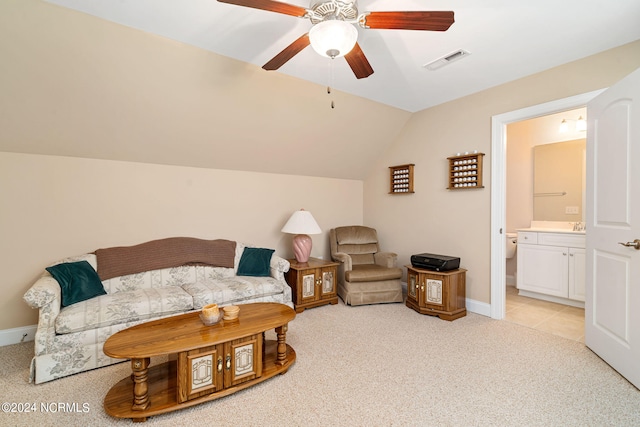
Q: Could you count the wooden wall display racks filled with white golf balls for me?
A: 2